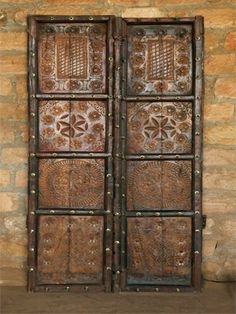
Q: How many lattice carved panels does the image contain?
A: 2